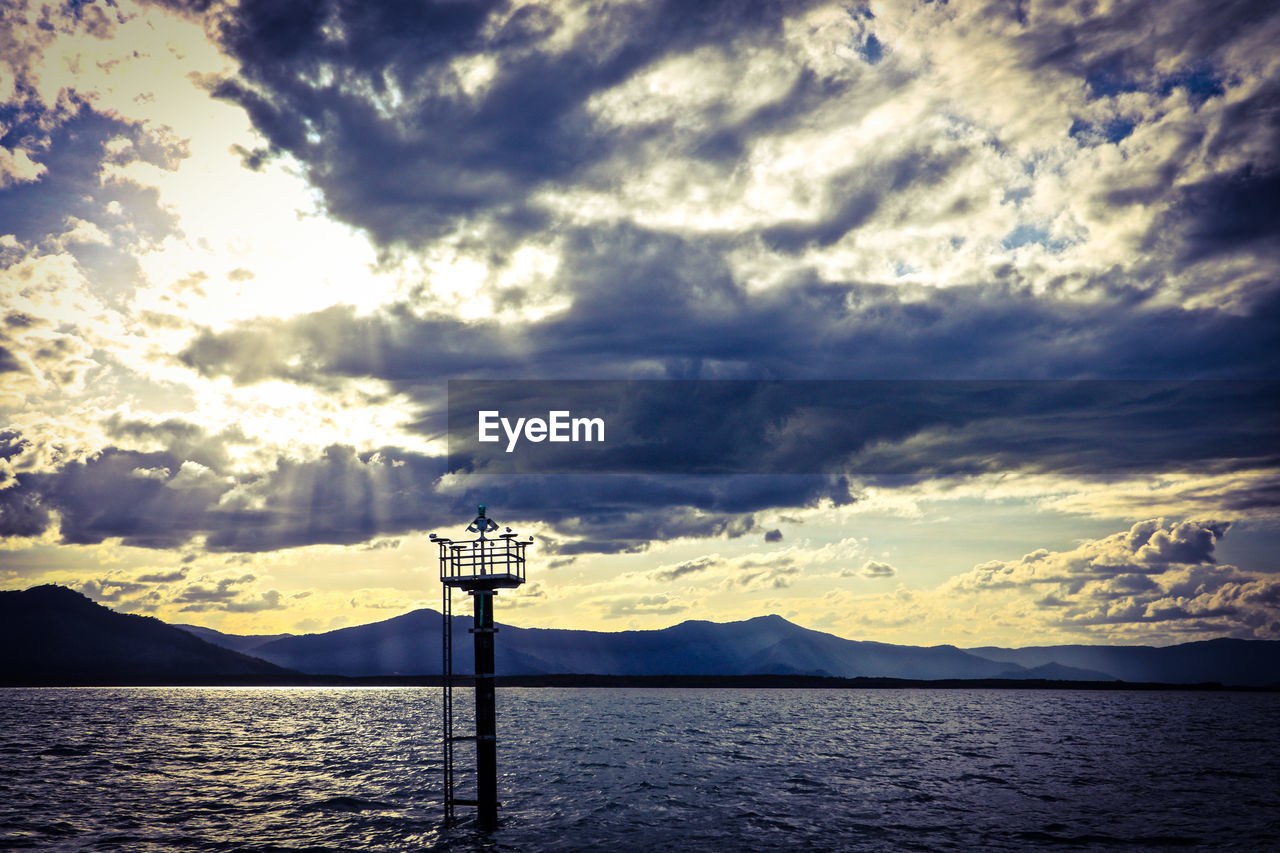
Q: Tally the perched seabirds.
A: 6